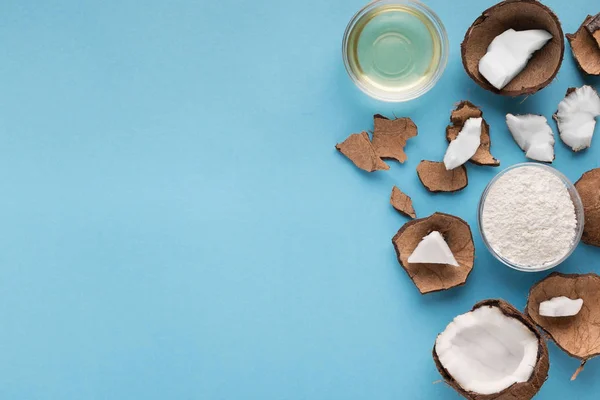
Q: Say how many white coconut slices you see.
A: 6